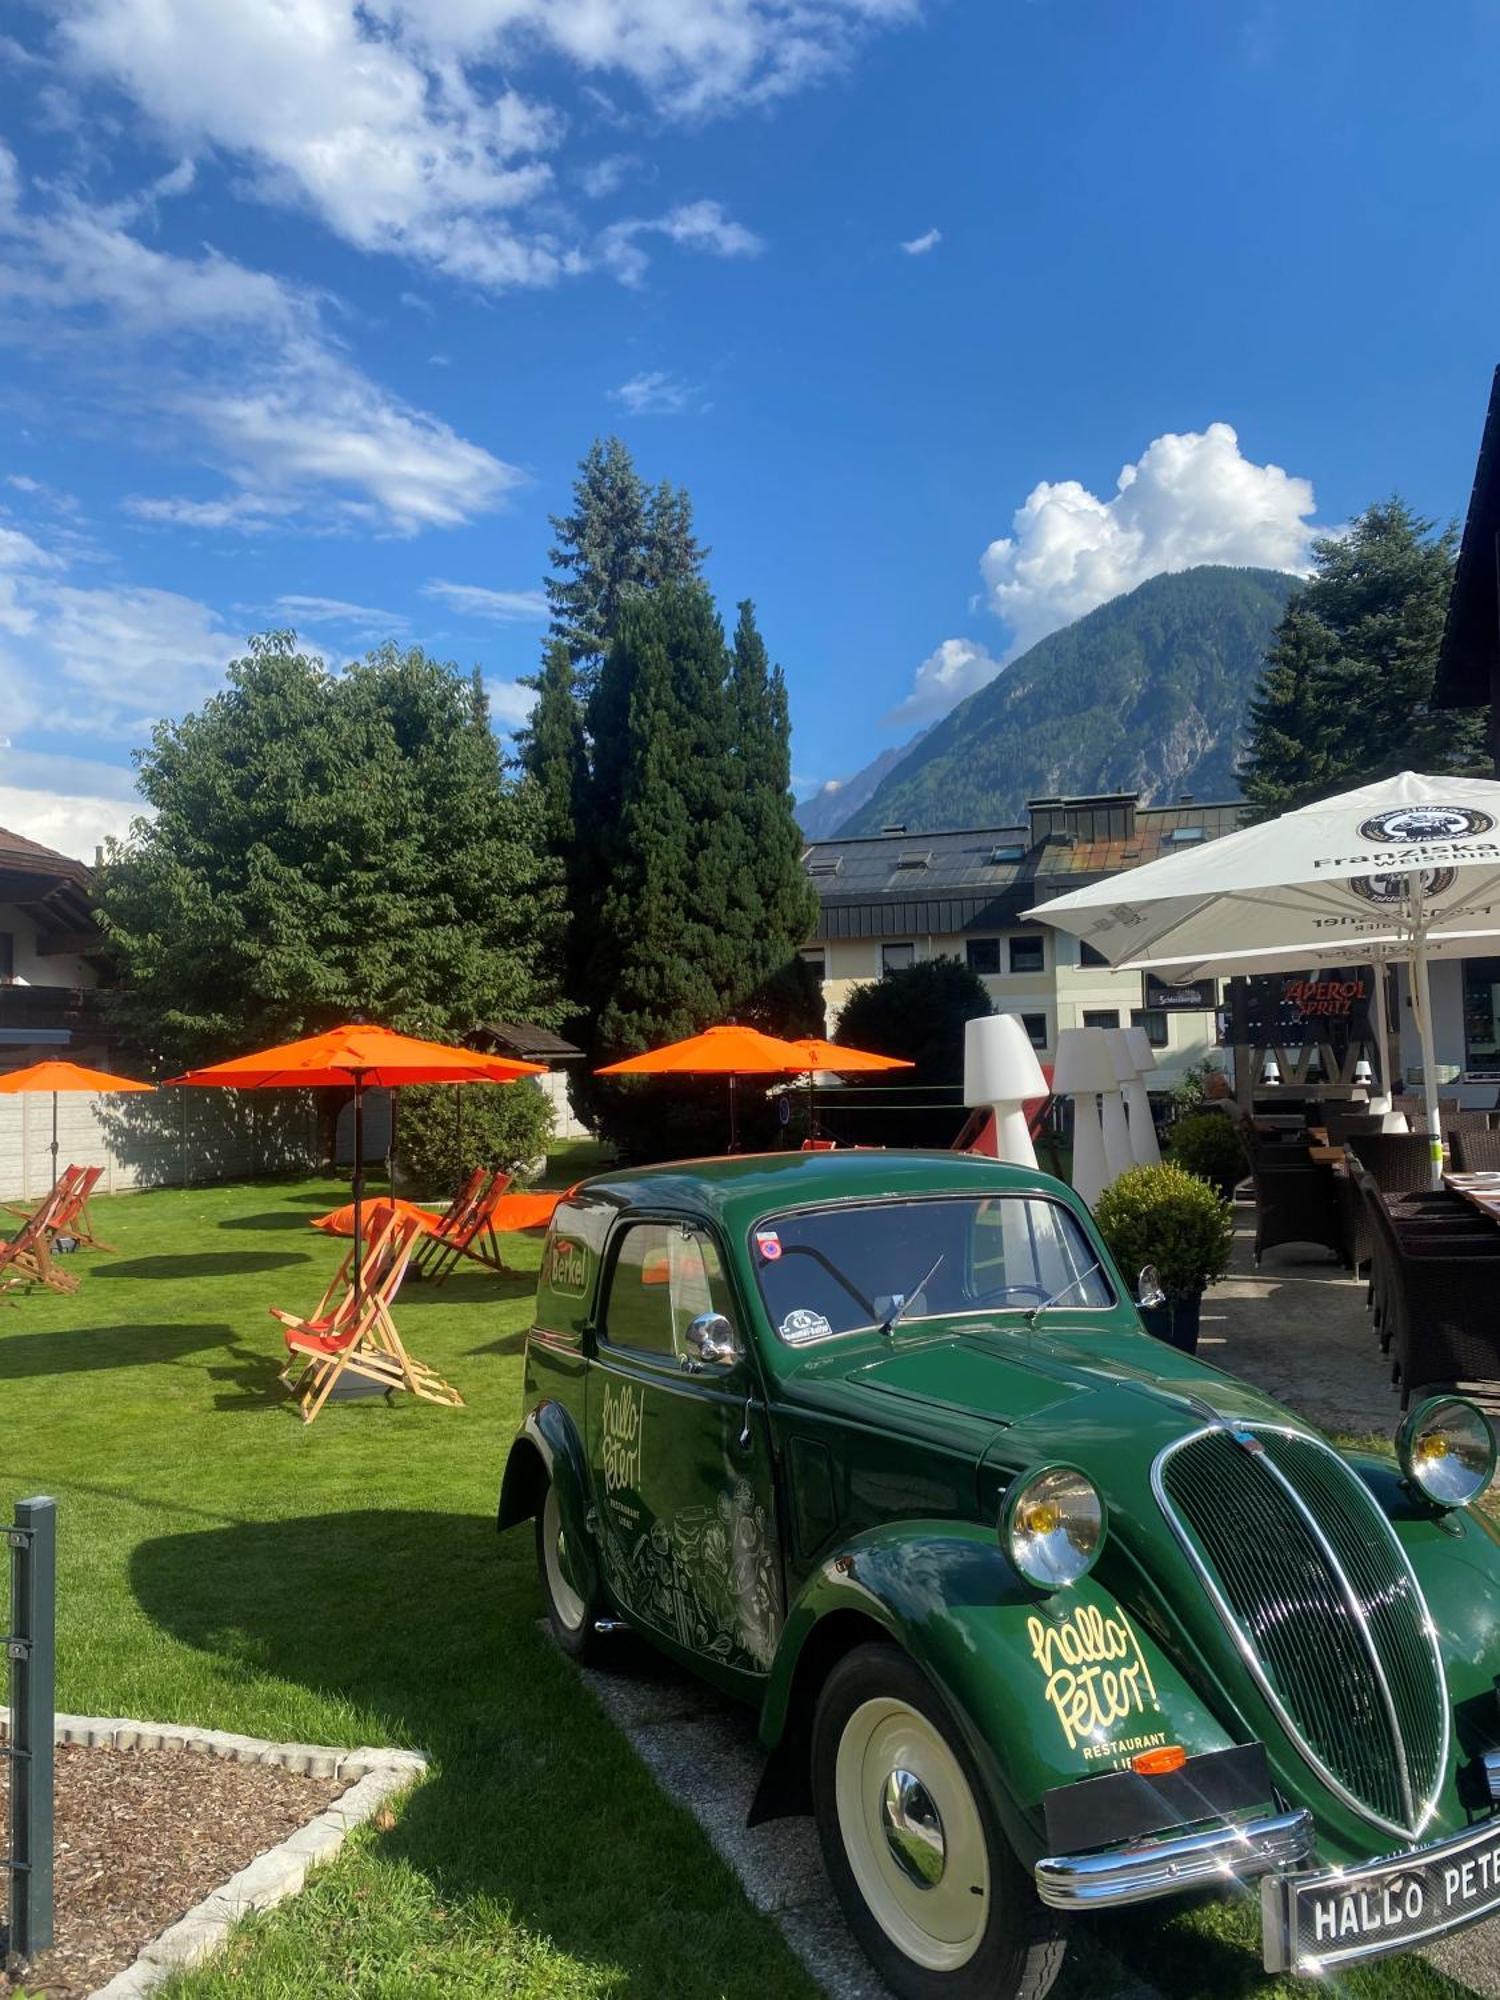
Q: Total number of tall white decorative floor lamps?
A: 4